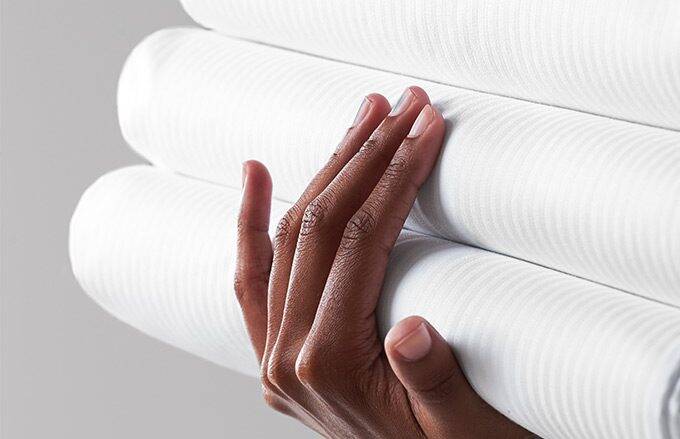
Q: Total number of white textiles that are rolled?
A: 3